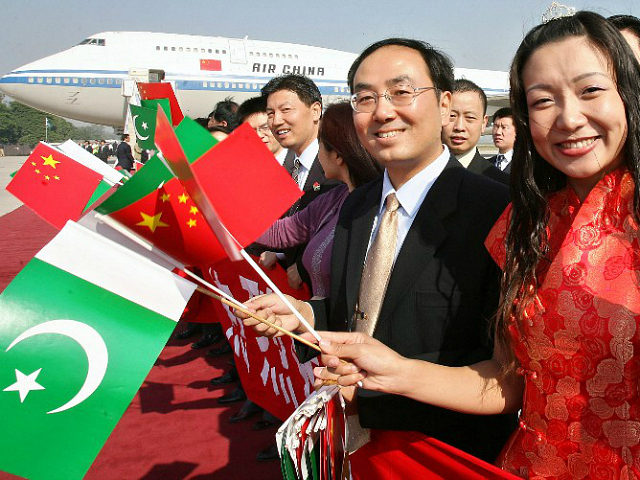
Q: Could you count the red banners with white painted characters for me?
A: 1